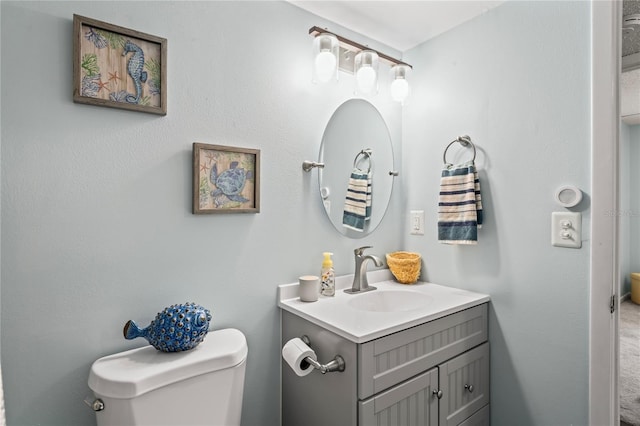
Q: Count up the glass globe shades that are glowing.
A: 3